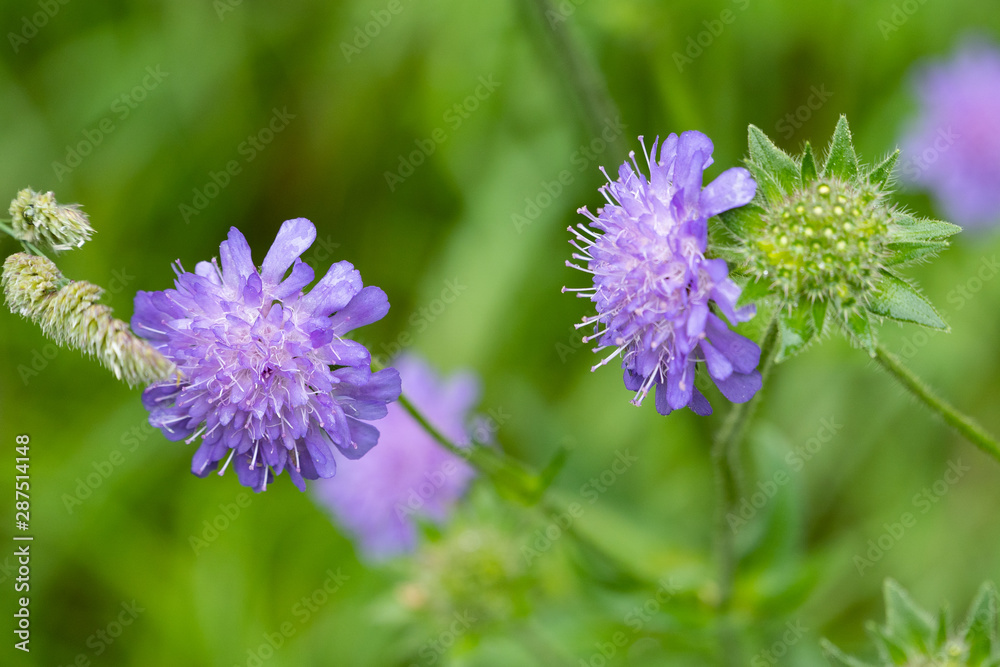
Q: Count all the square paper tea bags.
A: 0